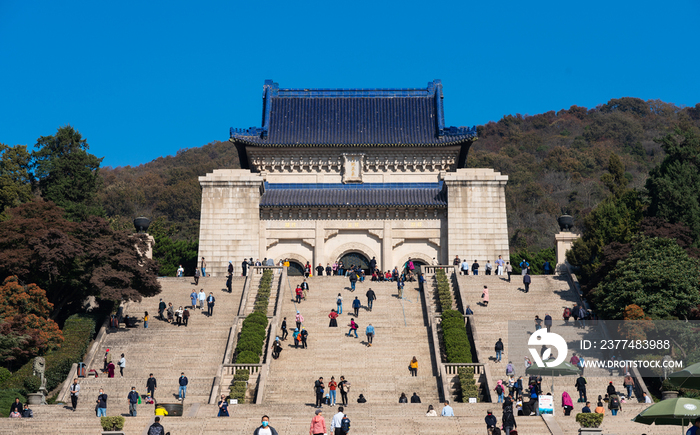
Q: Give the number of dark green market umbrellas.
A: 3